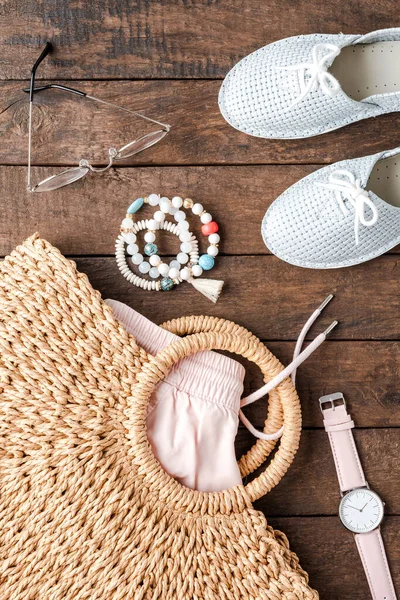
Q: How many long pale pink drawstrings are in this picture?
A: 2